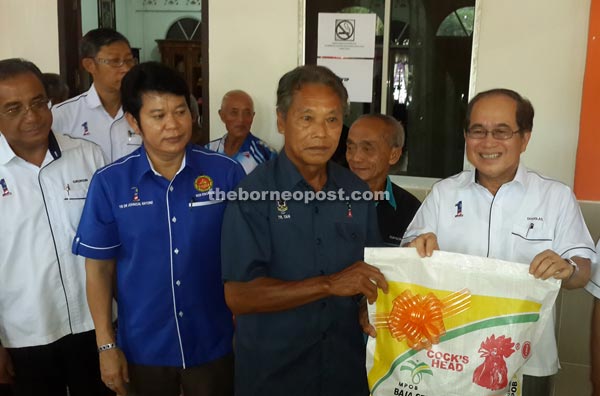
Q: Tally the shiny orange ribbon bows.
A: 1